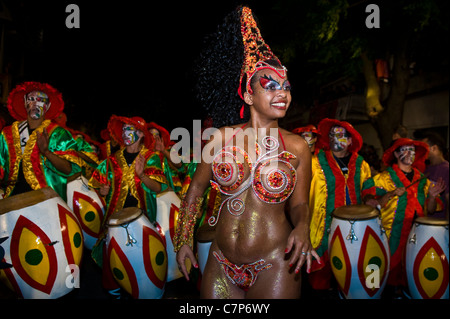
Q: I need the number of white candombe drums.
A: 7